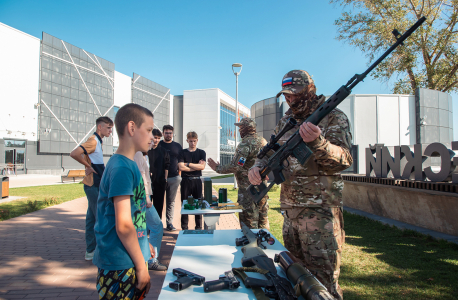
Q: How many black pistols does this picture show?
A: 2